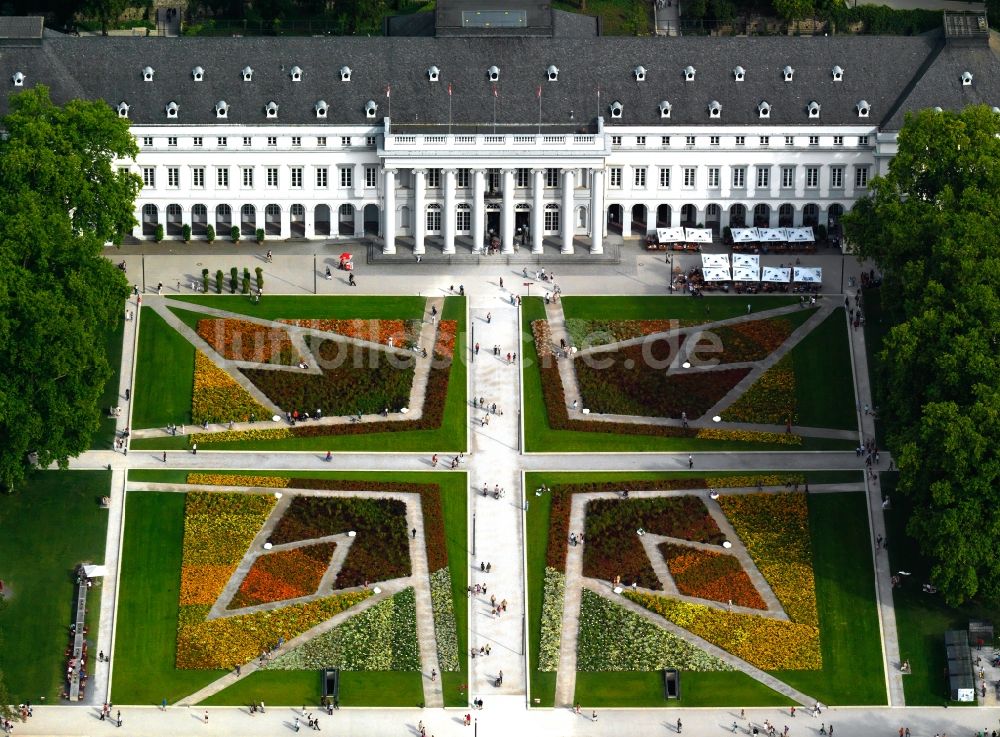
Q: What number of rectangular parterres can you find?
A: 4